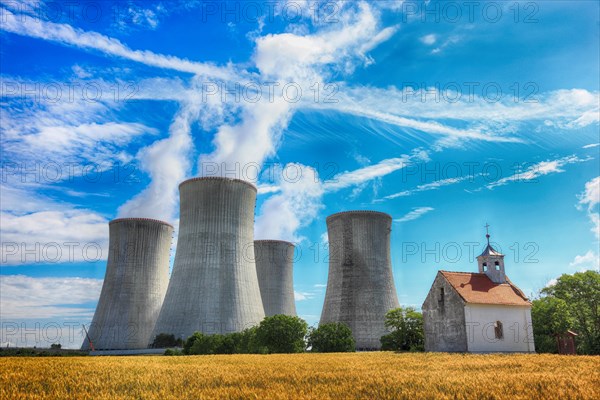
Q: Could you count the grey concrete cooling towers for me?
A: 4